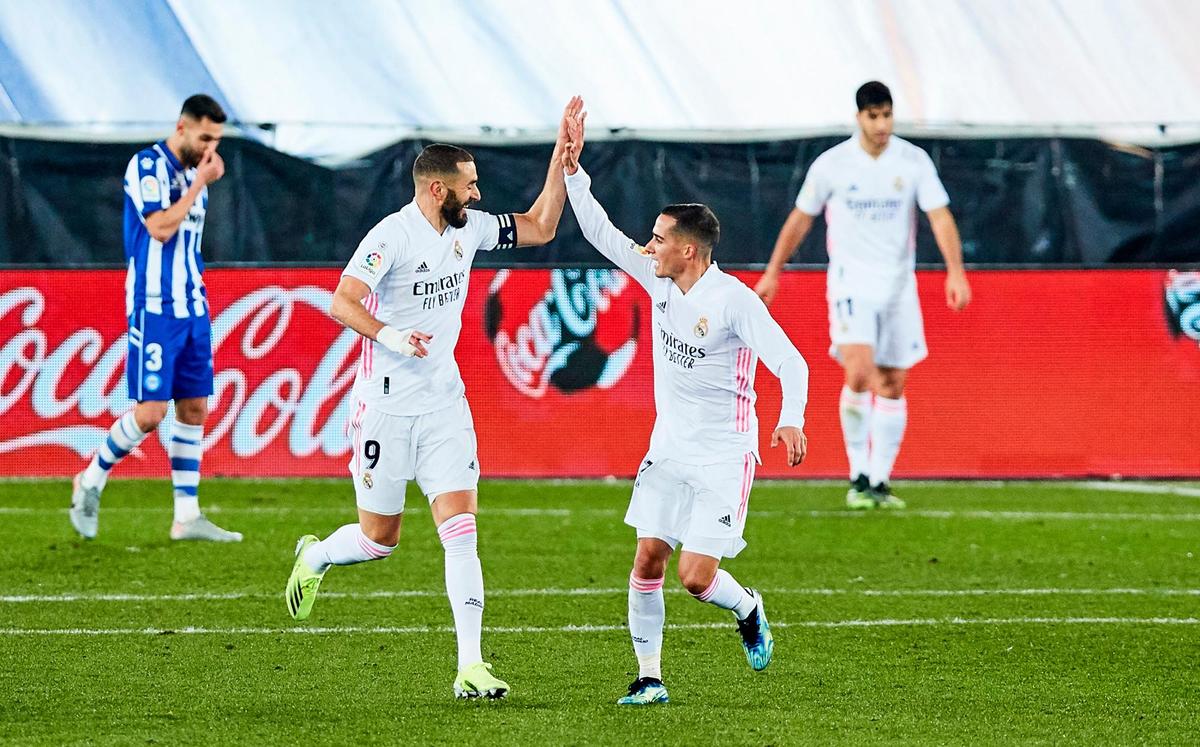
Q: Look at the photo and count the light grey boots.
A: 2